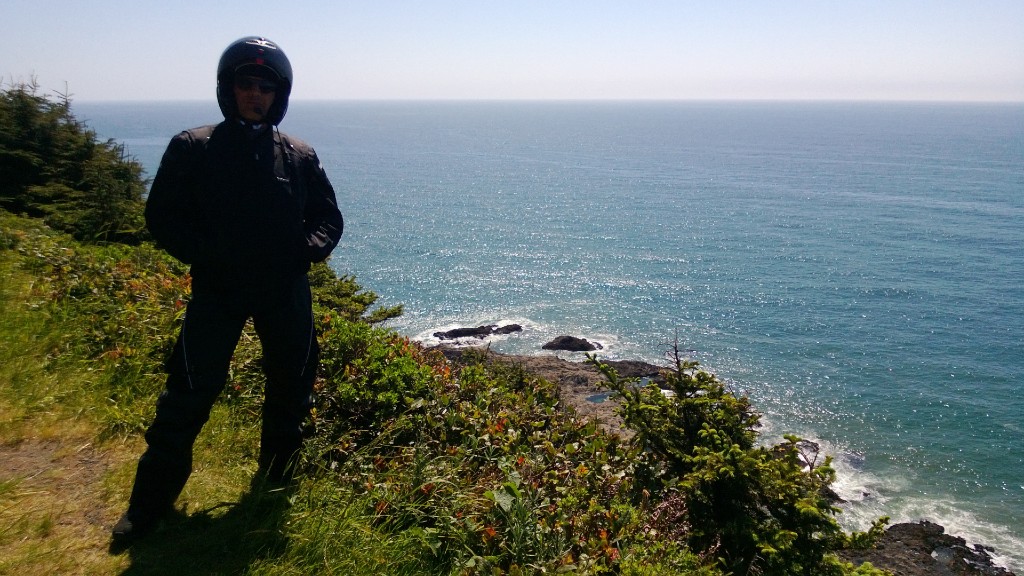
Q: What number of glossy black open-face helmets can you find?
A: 1